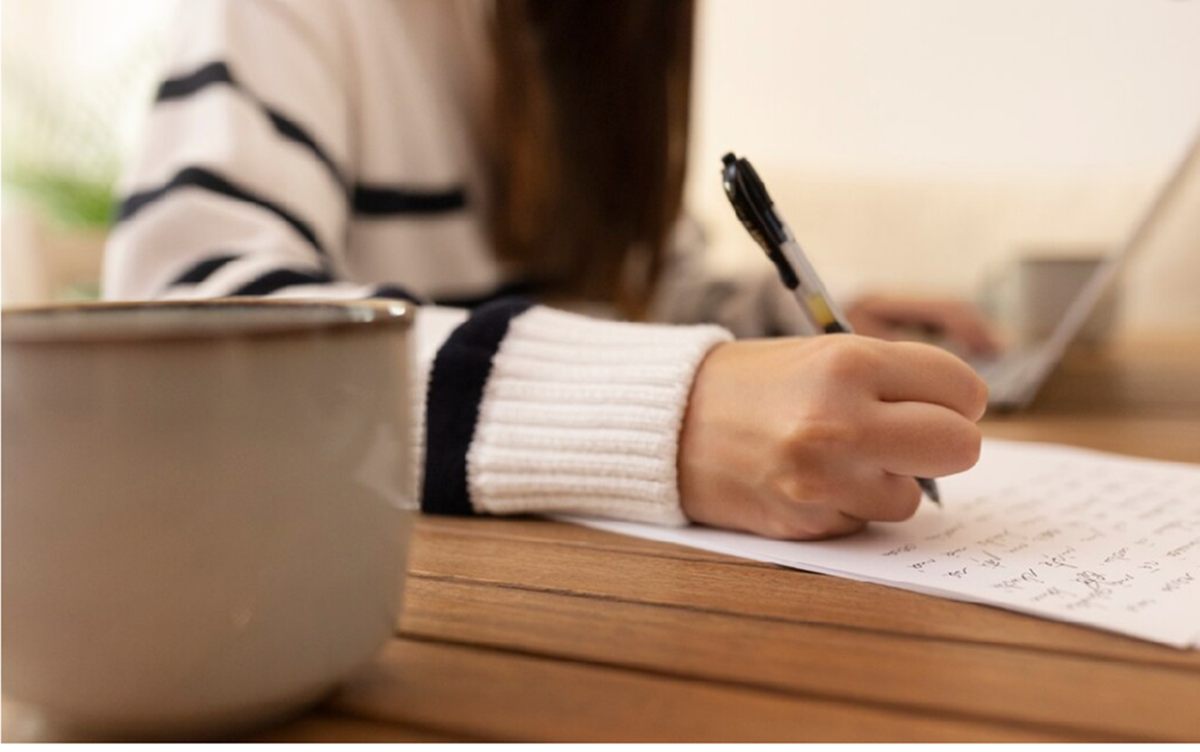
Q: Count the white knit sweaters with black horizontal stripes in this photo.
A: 1